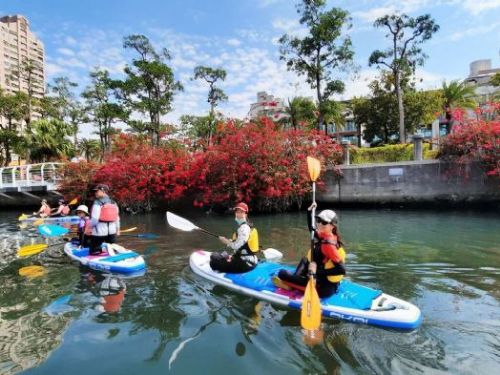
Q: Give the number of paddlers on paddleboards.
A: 6